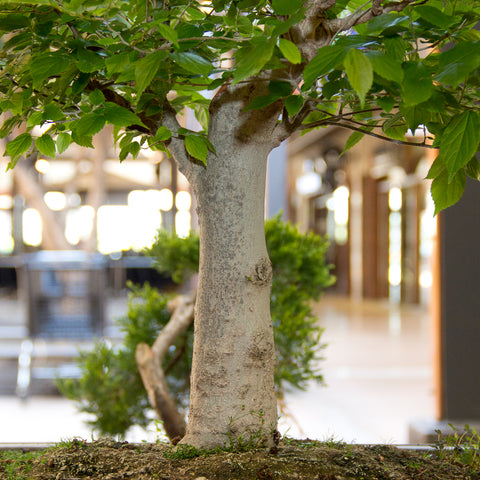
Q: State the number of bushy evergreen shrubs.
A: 1